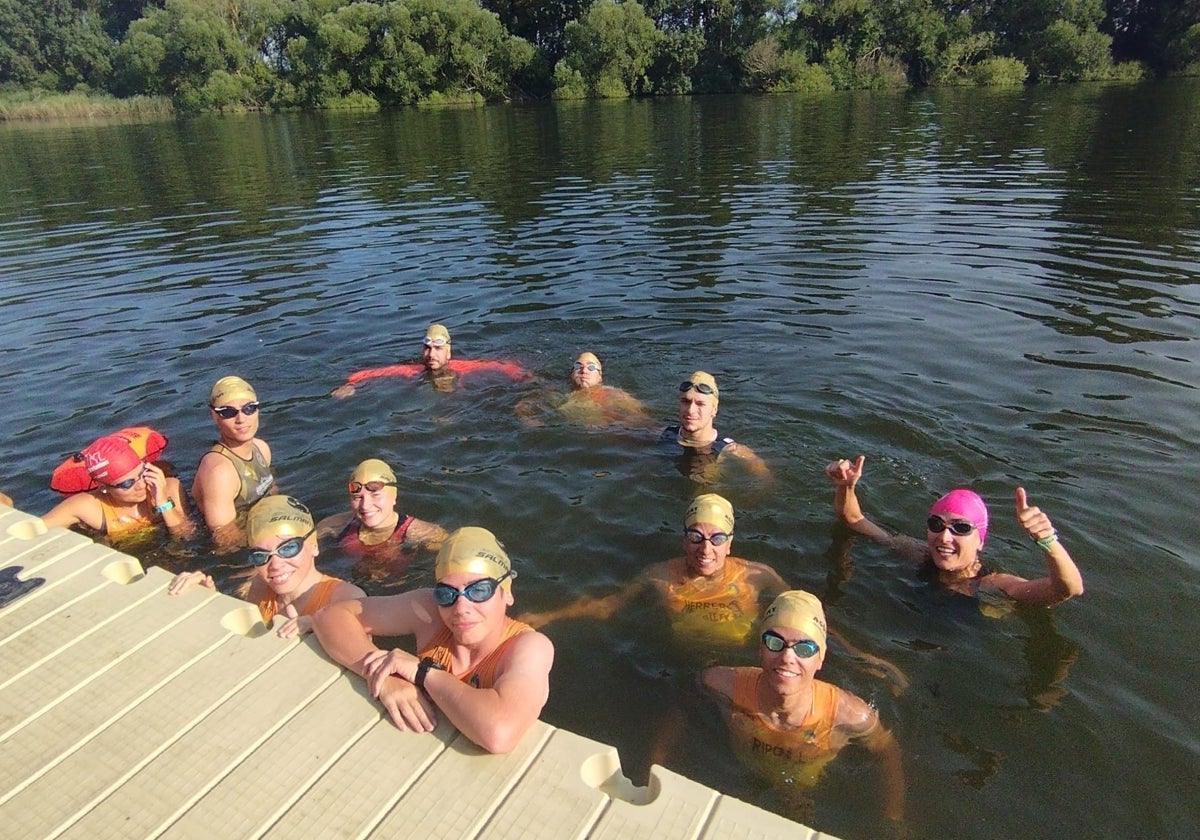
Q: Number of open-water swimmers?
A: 11